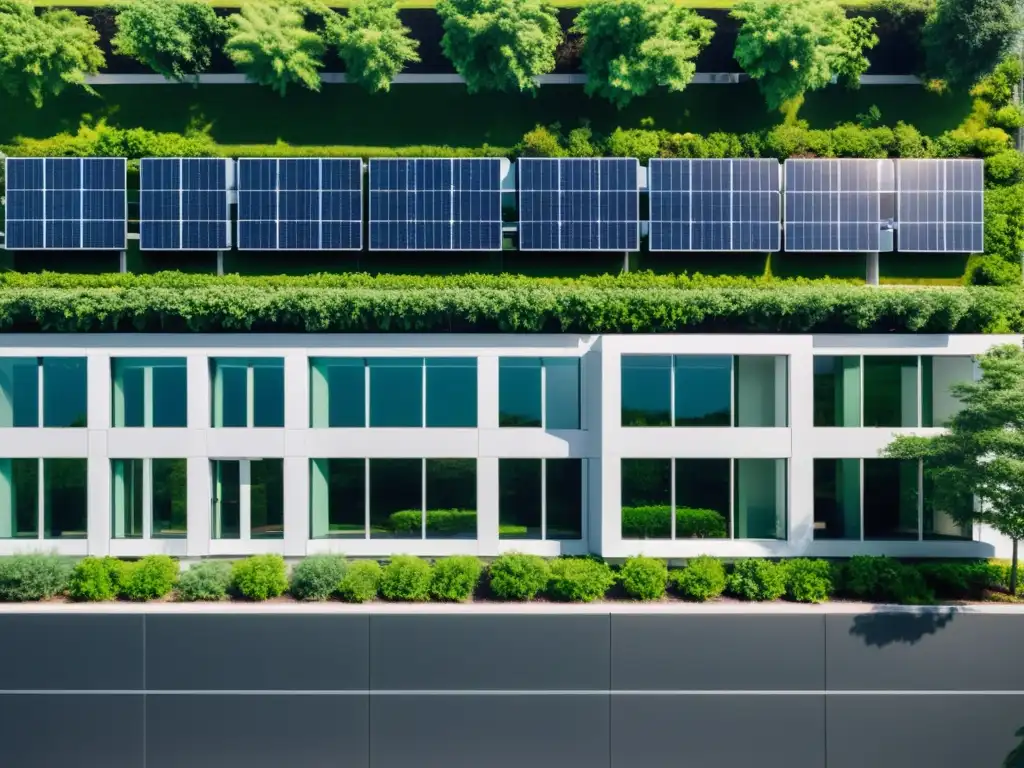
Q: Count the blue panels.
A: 8